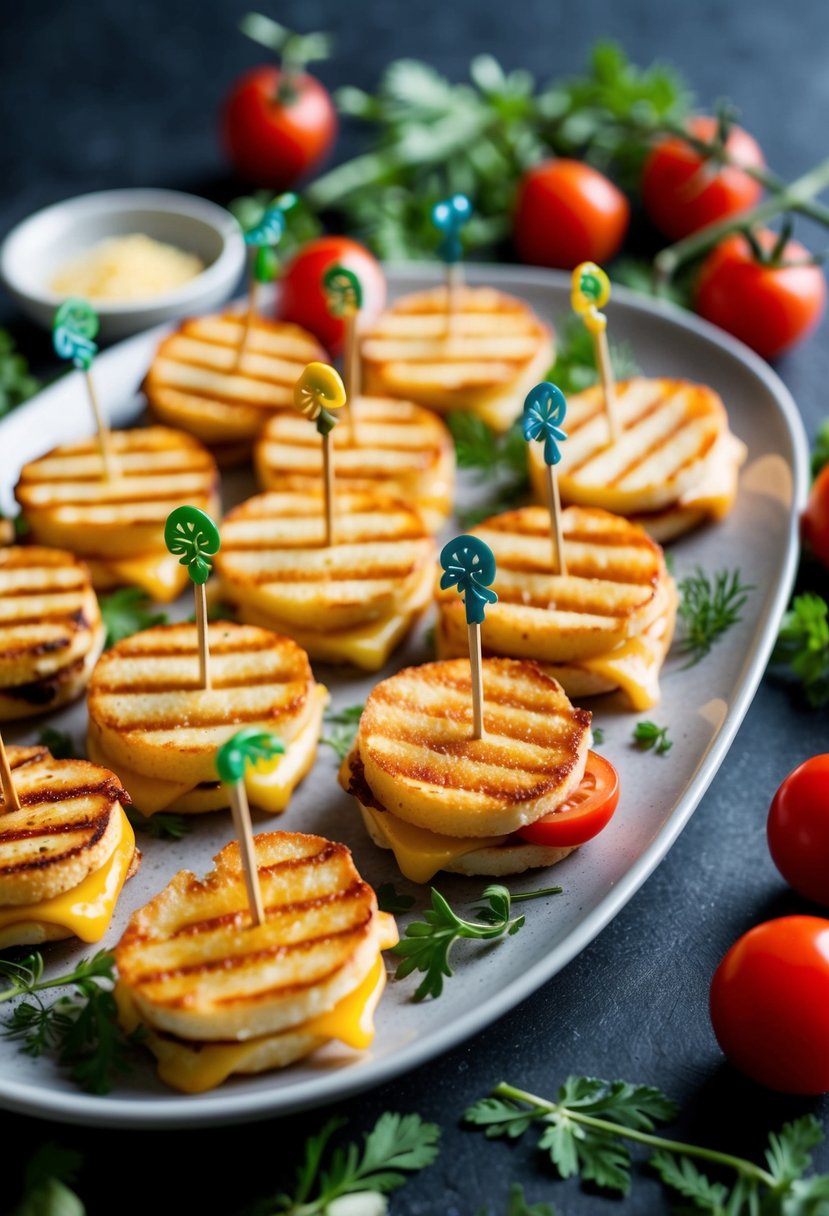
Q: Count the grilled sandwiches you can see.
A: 12